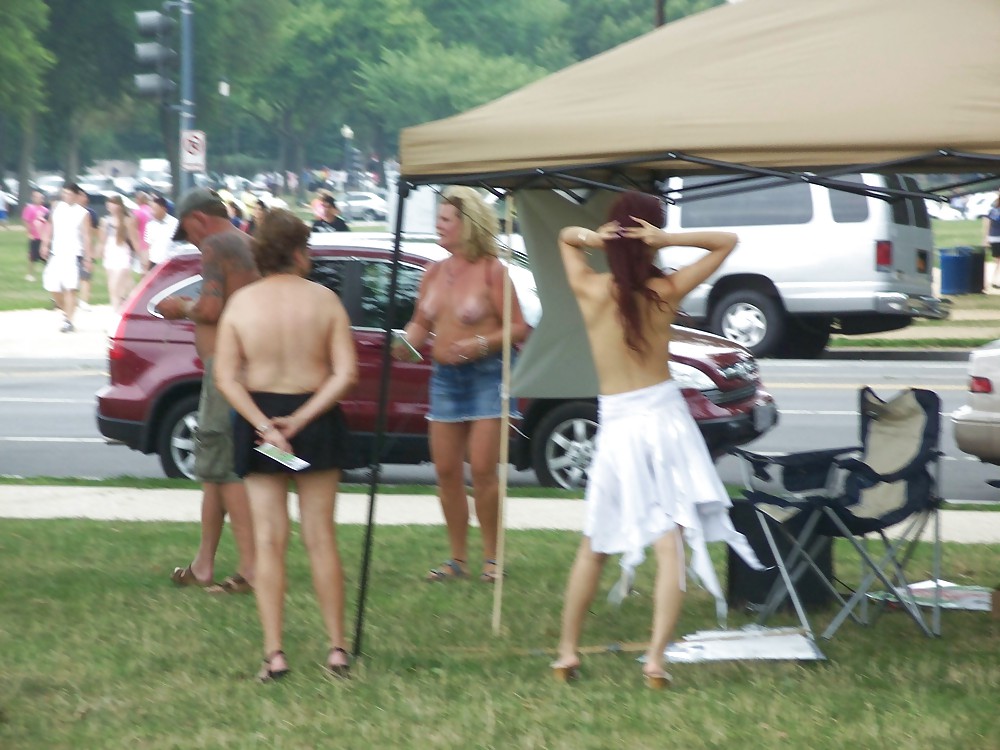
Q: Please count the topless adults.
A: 4